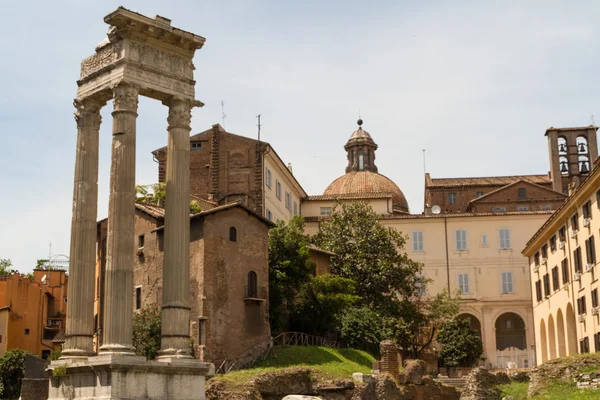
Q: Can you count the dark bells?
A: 4